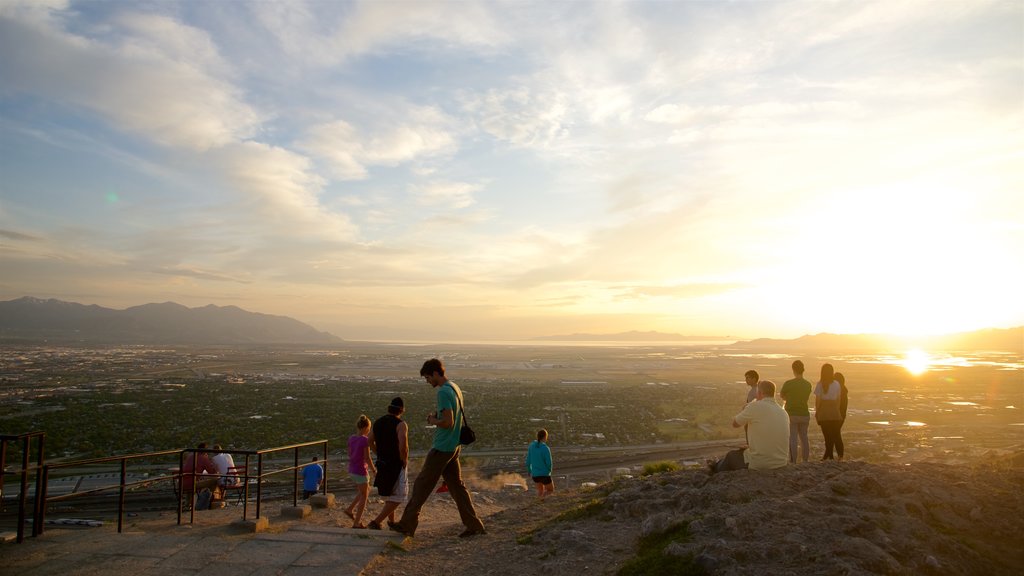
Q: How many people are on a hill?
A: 12